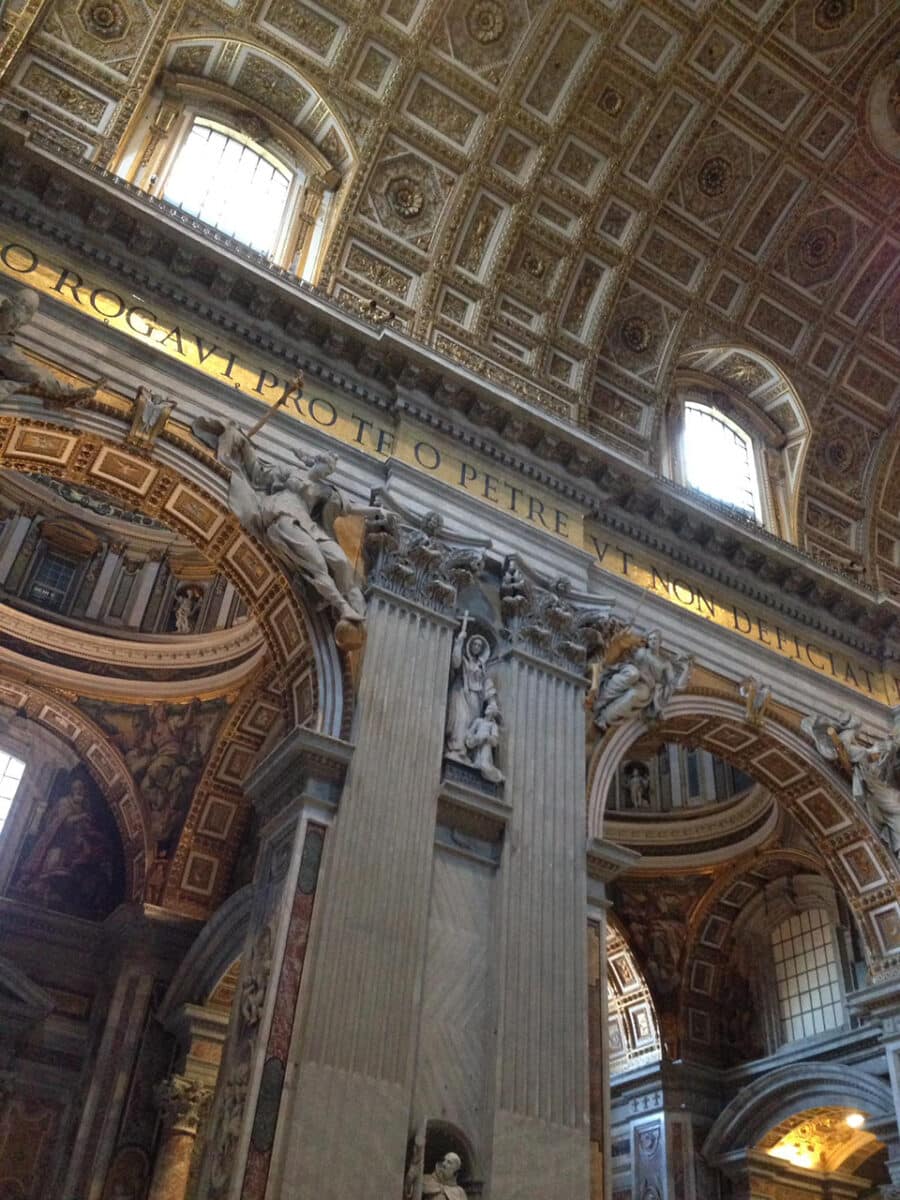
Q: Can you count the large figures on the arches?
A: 4